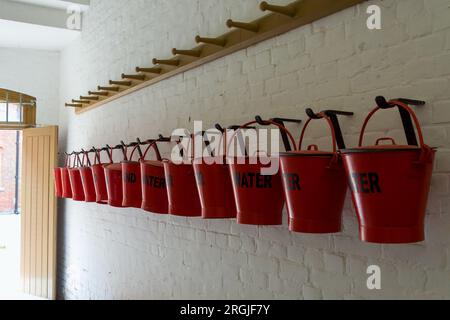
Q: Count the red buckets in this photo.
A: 13